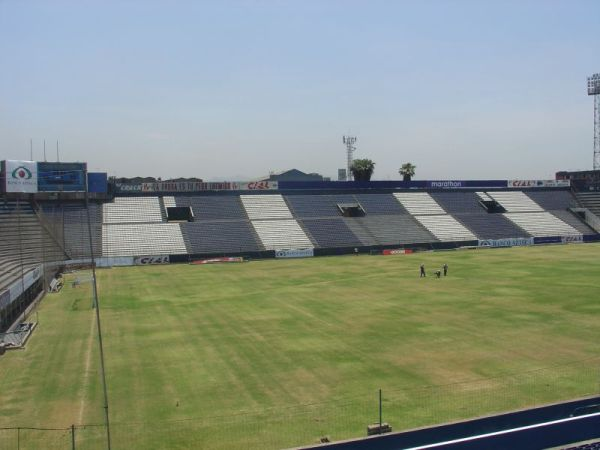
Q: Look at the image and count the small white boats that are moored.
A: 0